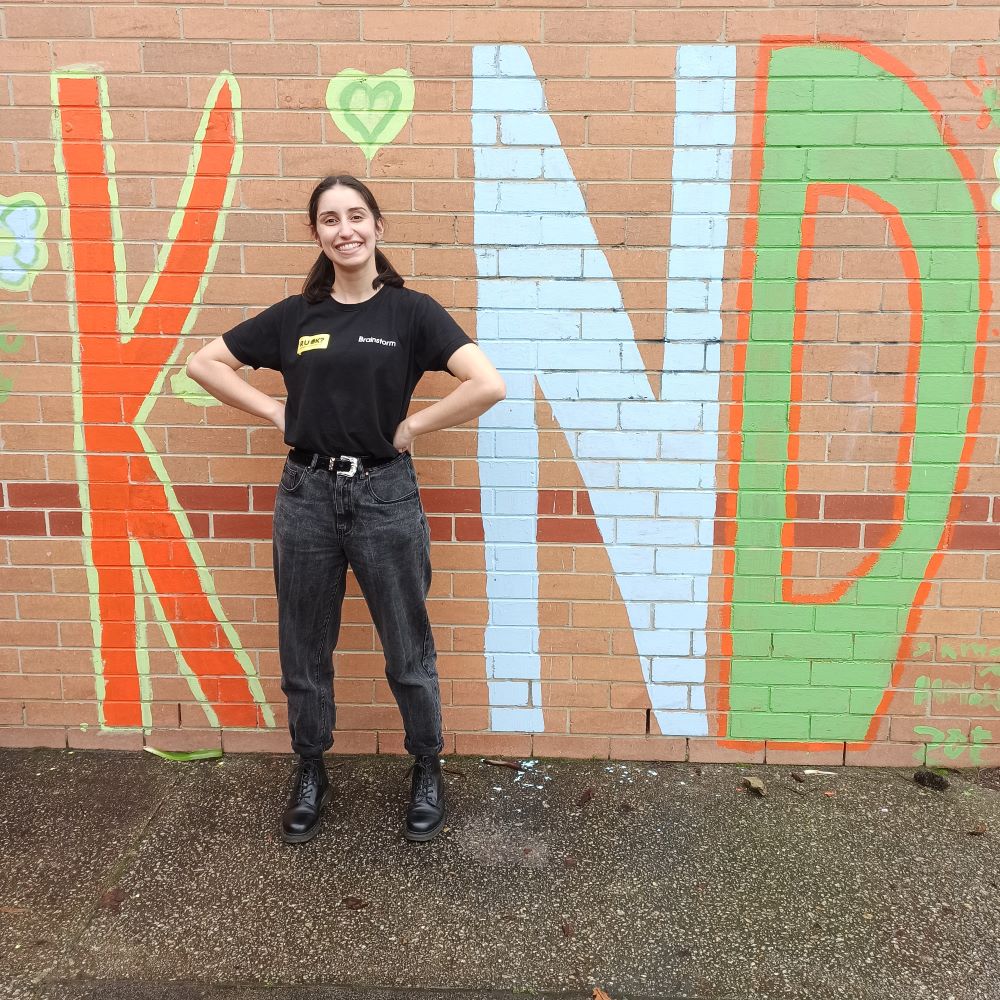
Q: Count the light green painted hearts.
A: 1